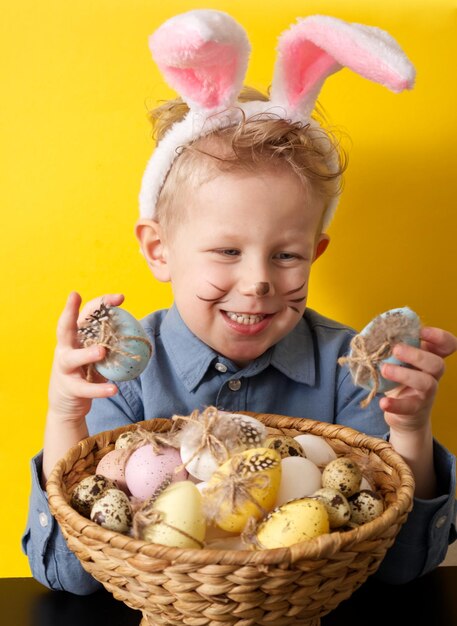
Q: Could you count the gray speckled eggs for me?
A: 7